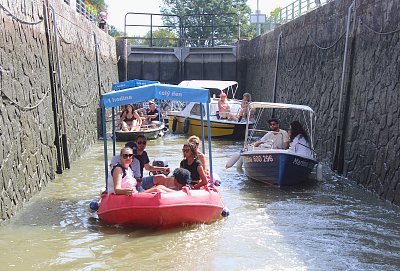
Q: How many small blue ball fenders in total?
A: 3